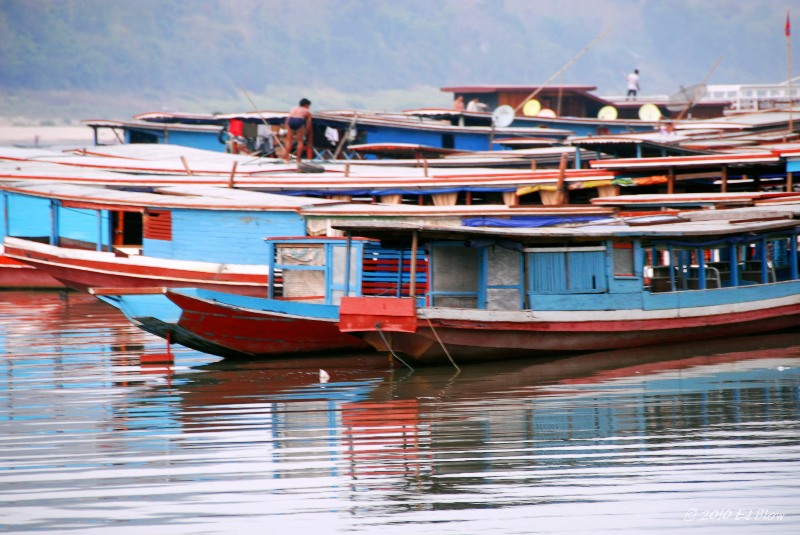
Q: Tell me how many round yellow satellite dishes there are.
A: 3